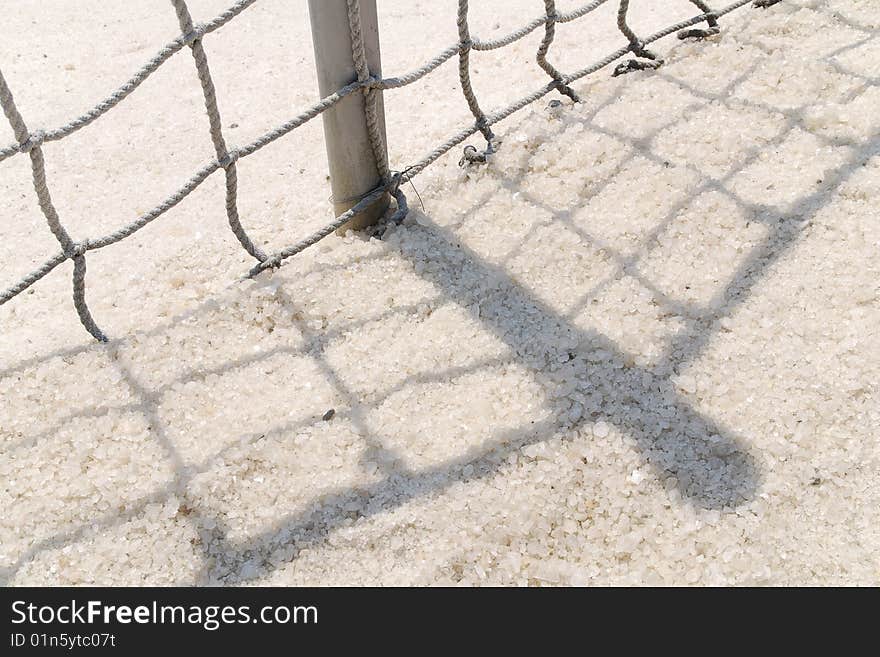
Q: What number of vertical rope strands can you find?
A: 7